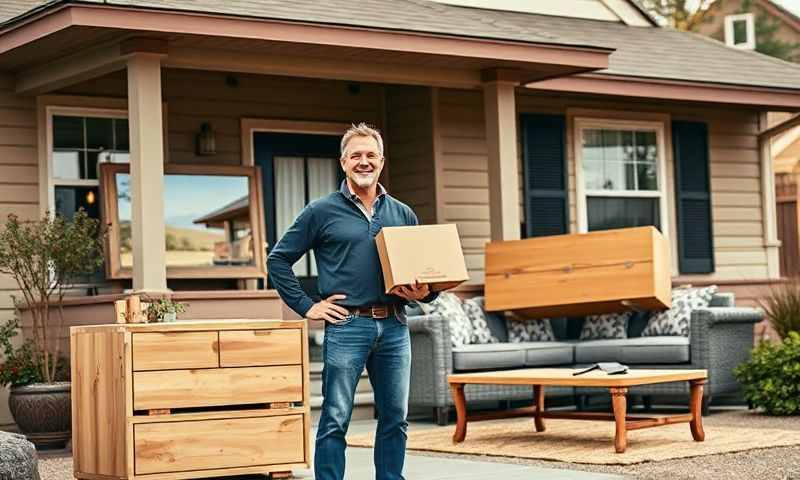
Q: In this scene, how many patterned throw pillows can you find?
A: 5